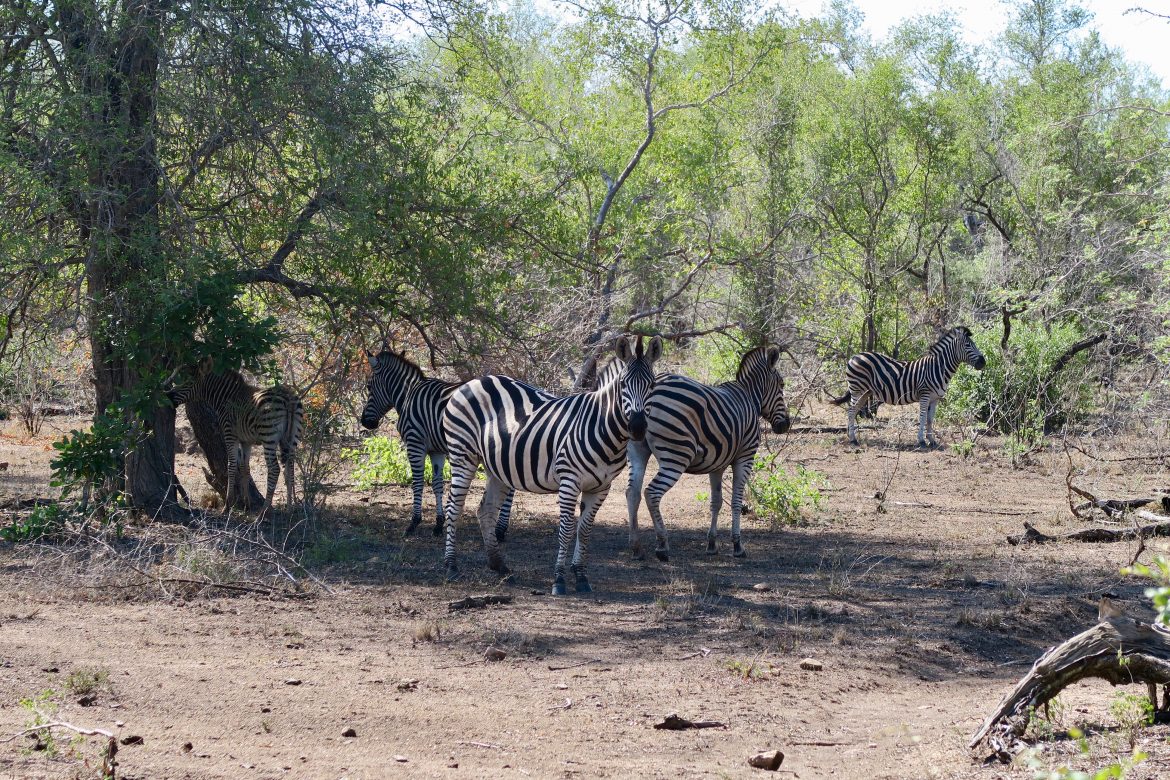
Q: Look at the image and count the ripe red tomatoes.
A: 0